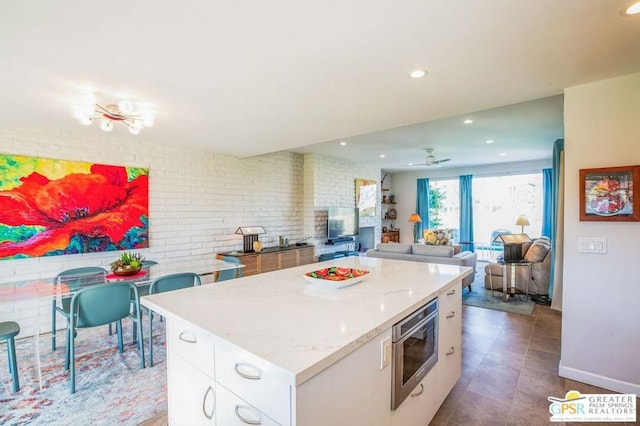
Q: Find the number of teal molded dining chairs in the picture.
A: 6